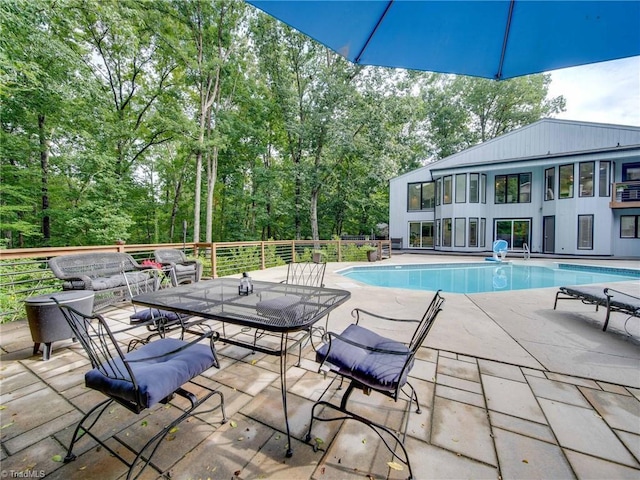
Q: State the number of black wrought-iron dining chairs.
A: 4